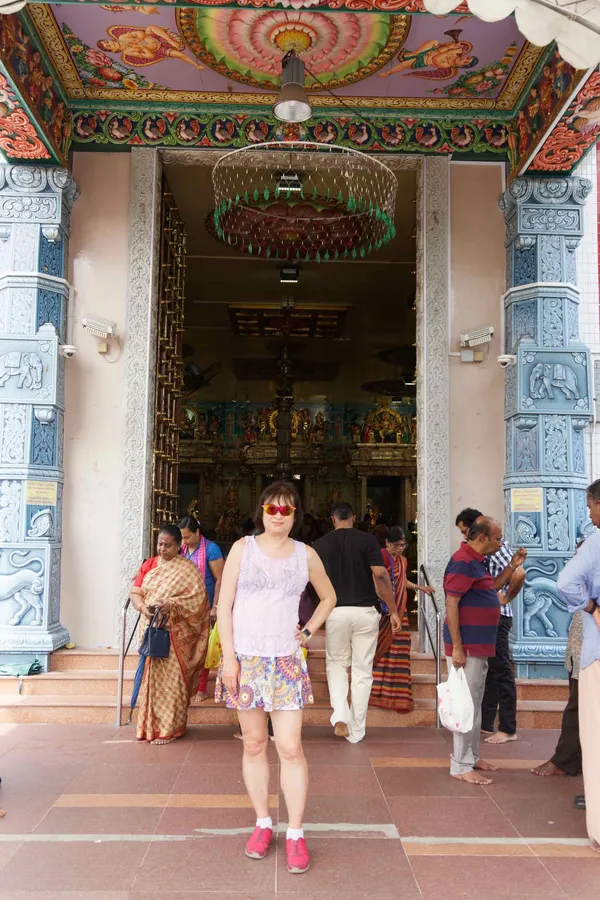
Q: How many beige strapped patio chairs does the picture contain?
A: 0